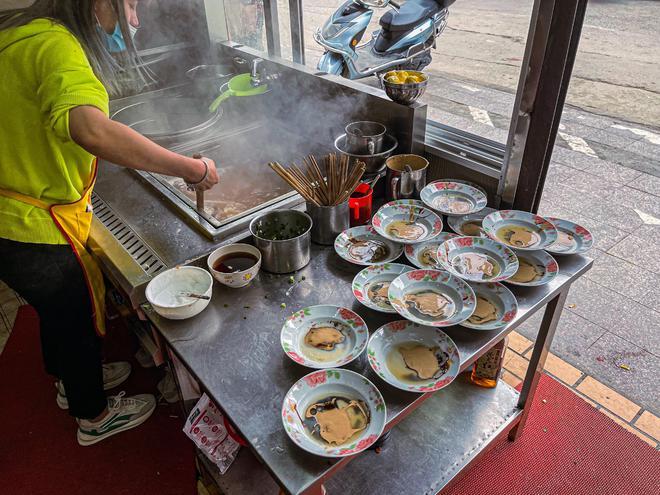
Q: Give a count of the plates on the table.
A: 15